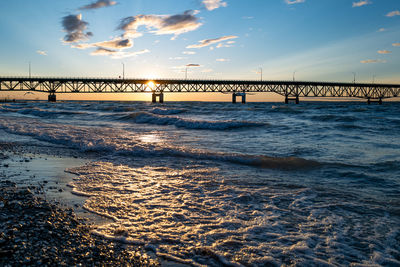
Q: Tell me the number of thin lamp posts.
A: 7